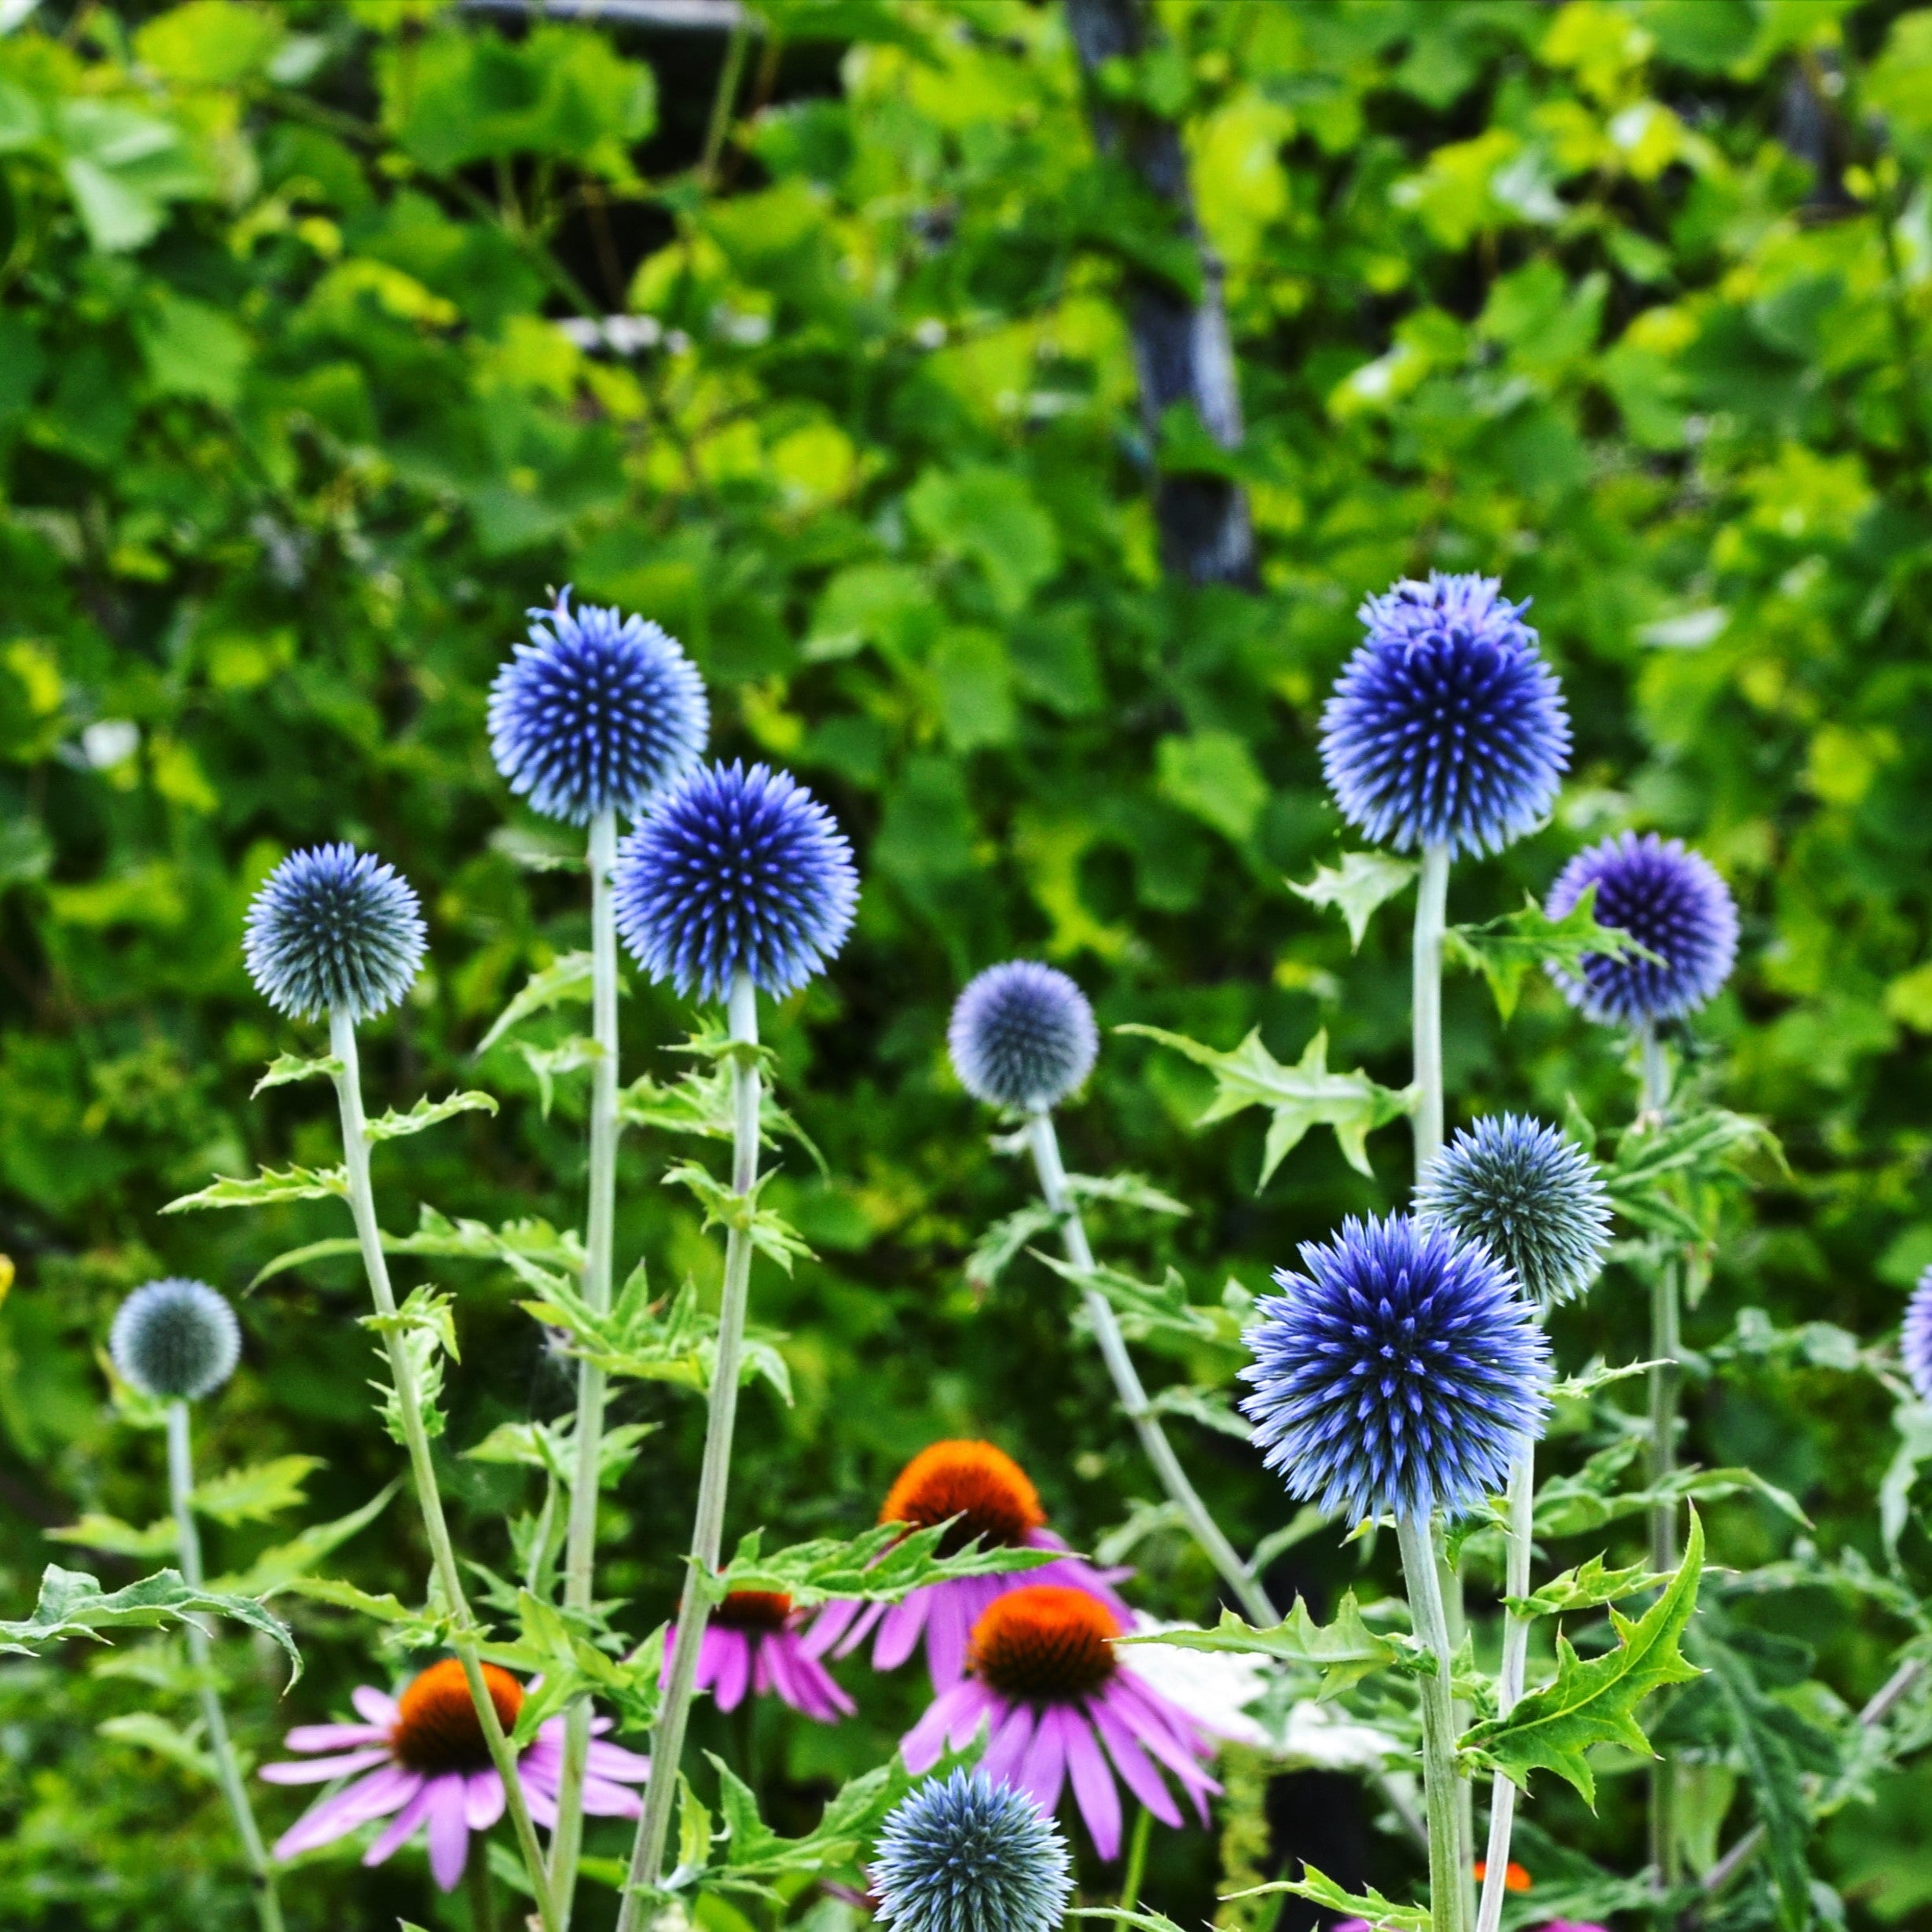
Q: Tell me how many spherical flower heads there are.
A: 11